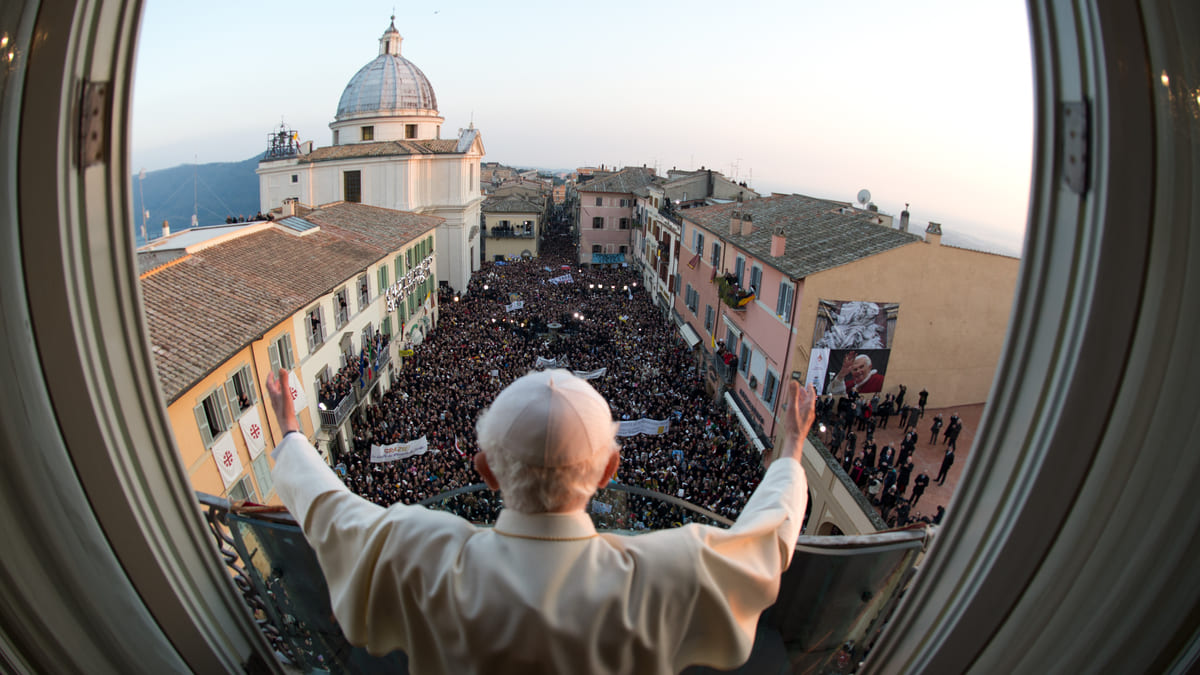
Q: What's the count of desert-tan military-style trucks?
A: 0